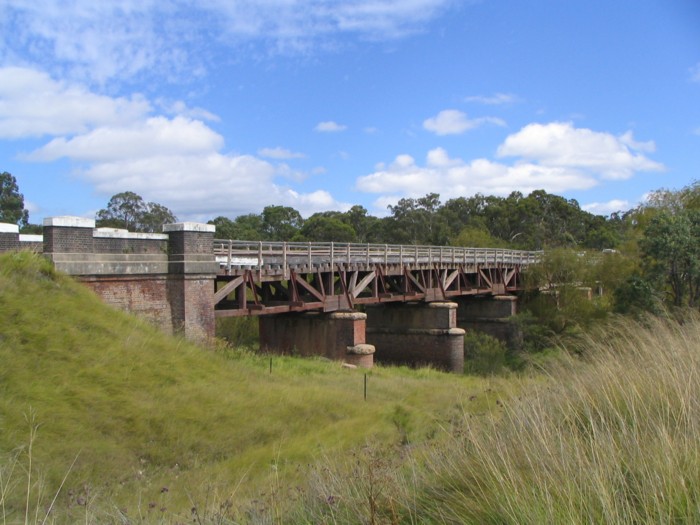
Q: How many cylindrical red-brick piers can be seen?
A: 3